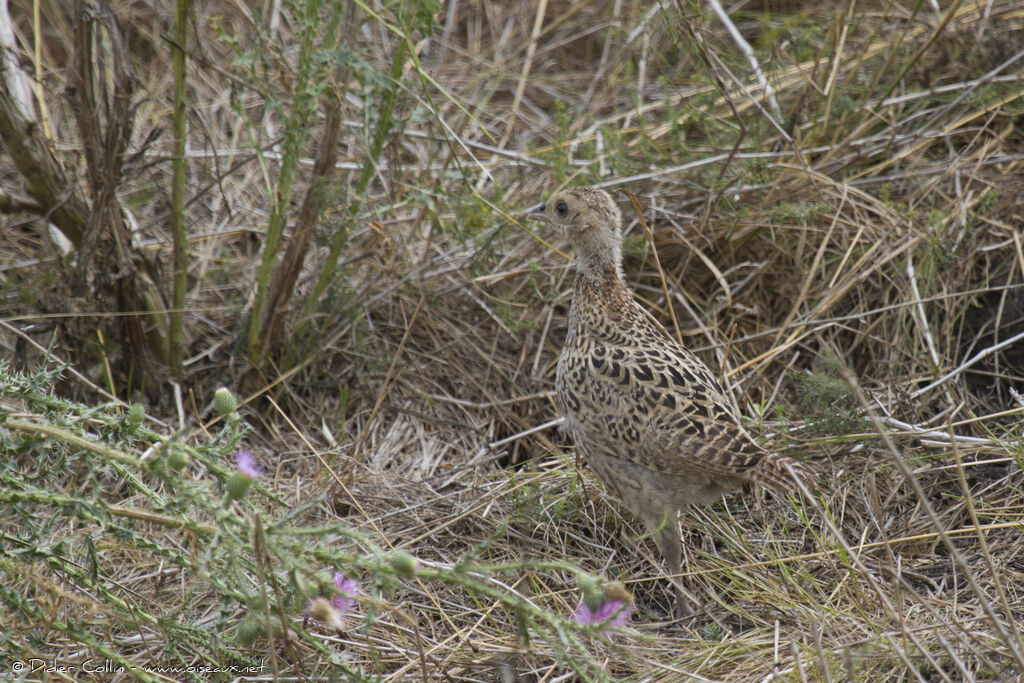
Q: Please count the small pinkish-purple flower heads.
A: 3